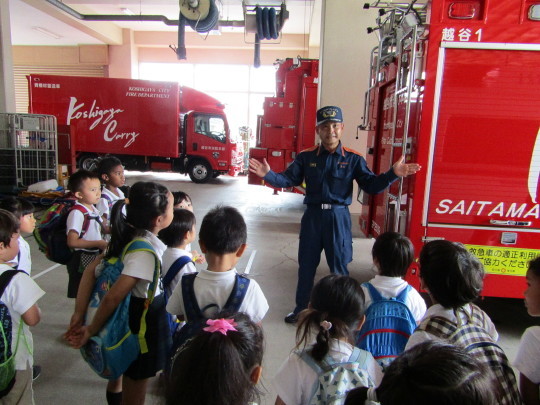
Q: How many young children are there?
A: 14